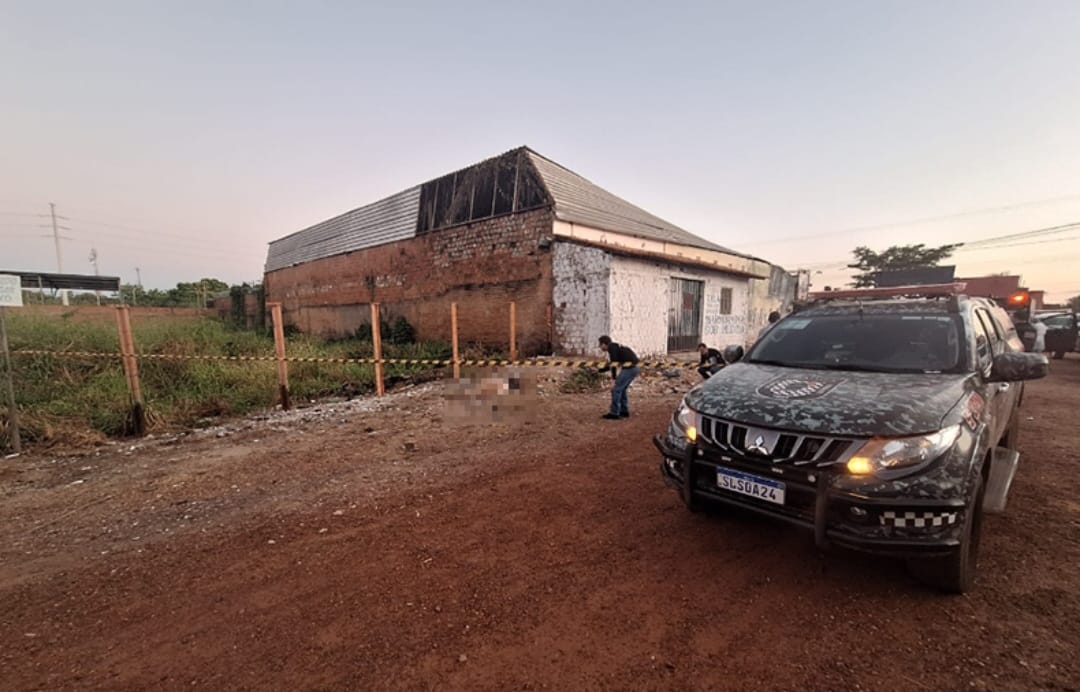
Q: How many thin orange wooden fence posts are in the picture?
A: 5